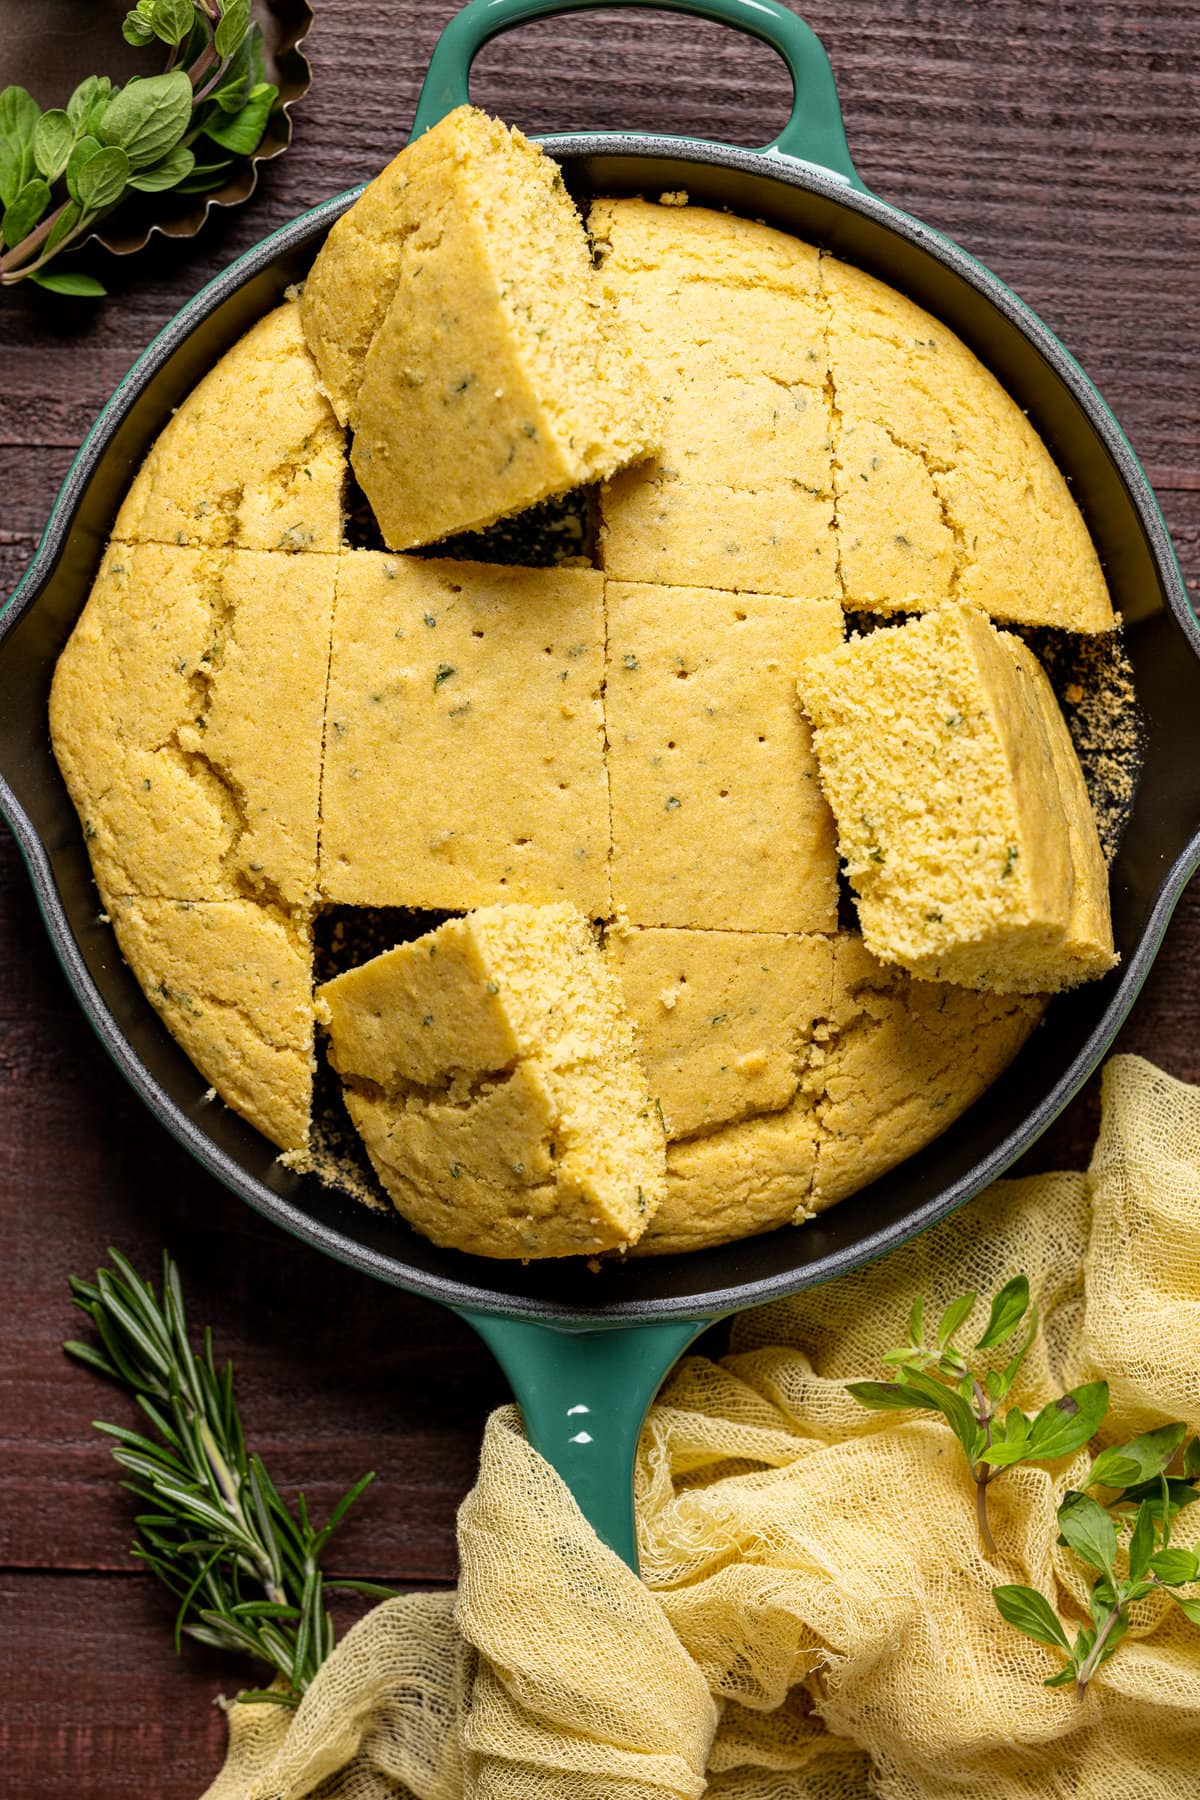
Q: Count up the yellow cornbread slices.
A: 12